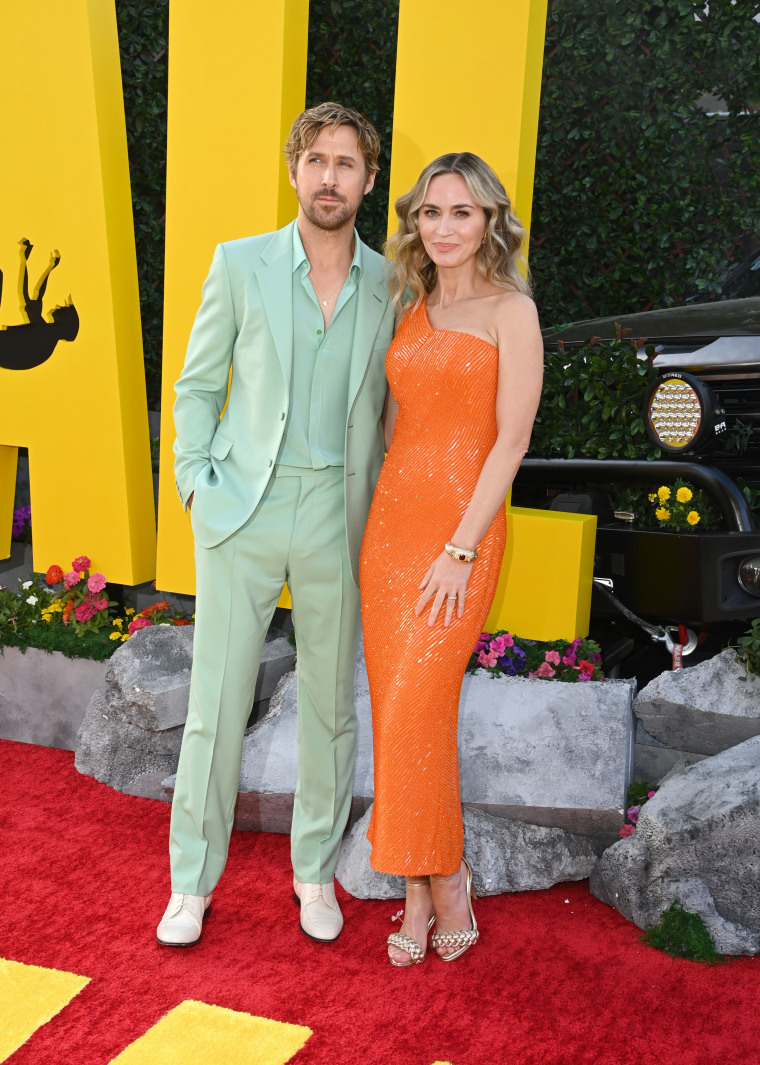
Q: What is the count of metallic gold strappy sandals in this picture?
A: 2